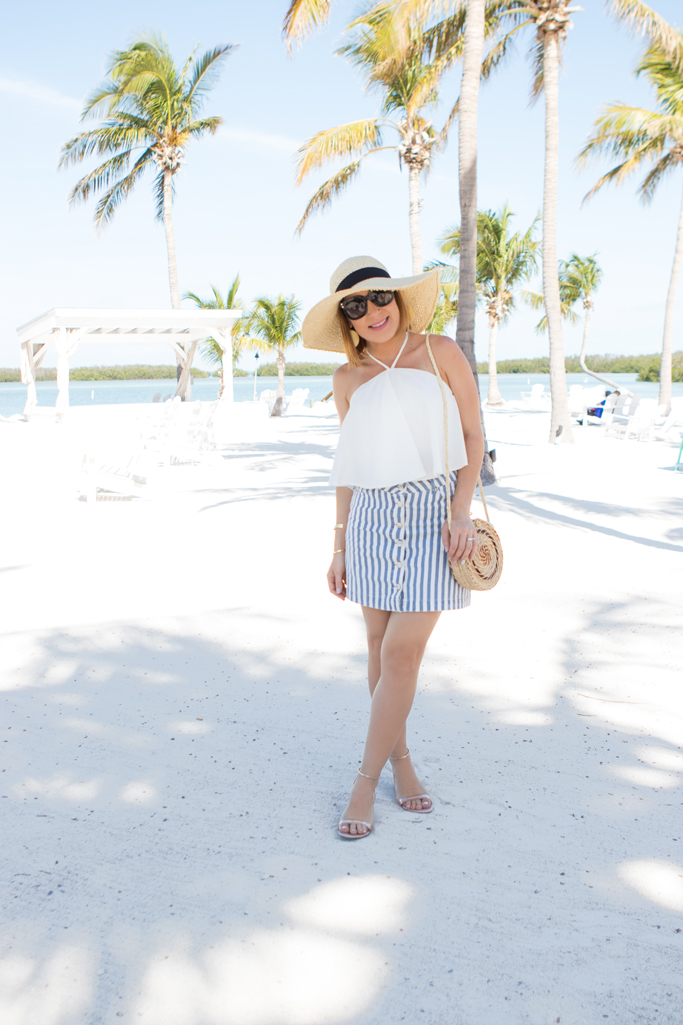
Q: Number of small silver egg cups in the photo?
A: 0